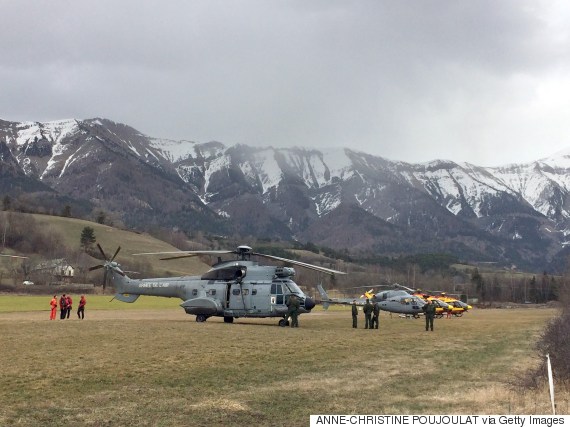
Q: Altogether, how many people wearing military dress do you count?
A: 5